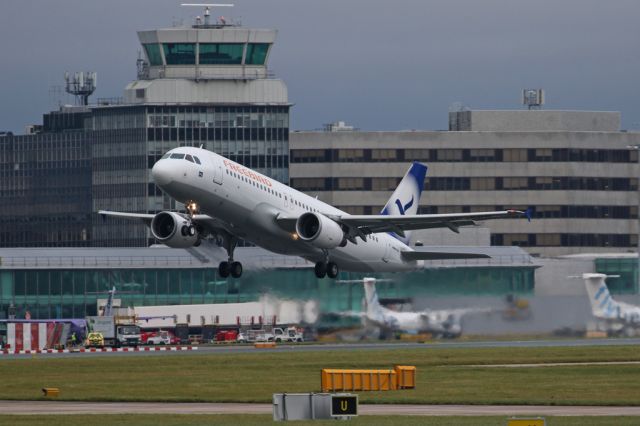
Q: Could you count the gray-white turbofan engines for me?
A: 2